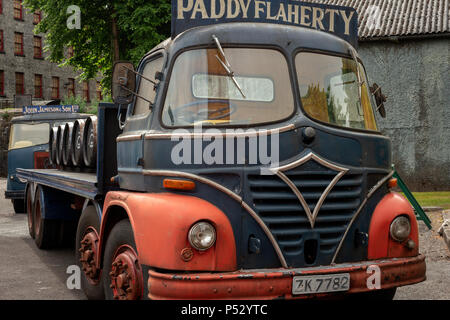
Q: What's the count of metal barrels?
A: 5